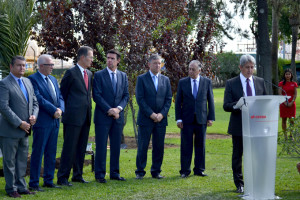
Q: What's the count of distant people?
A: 1